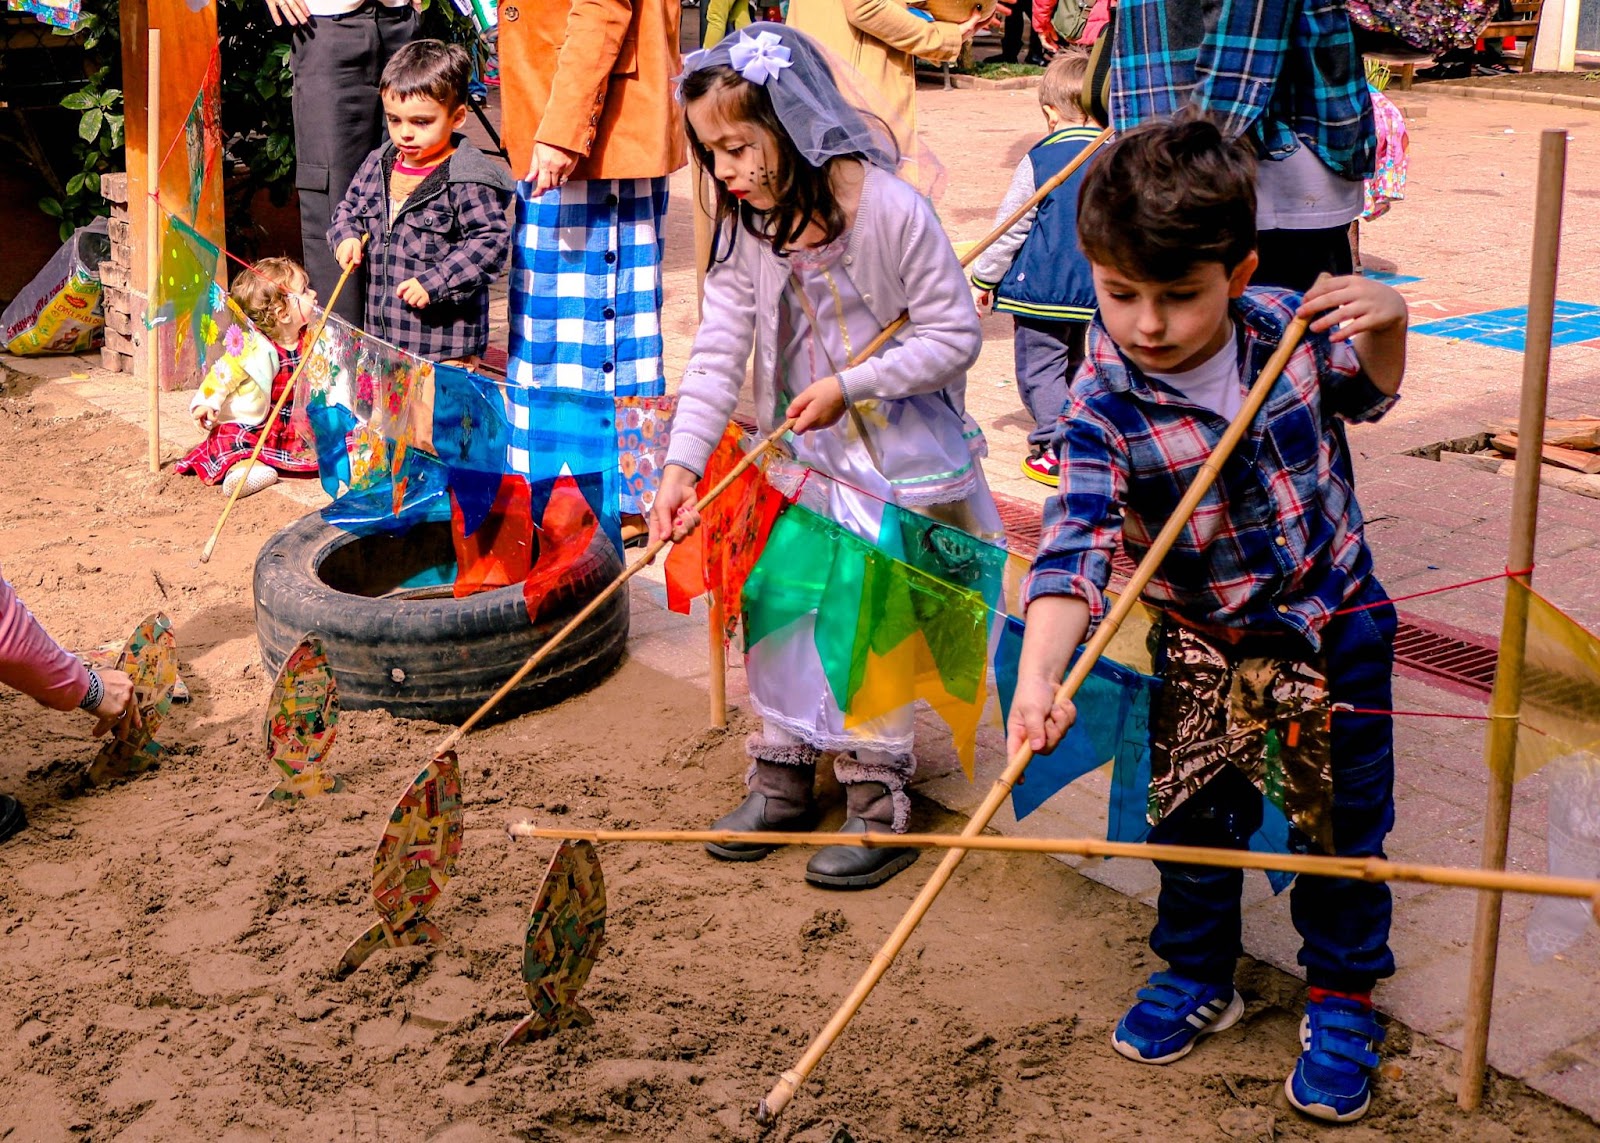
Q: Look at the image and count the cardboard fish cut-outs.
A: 4